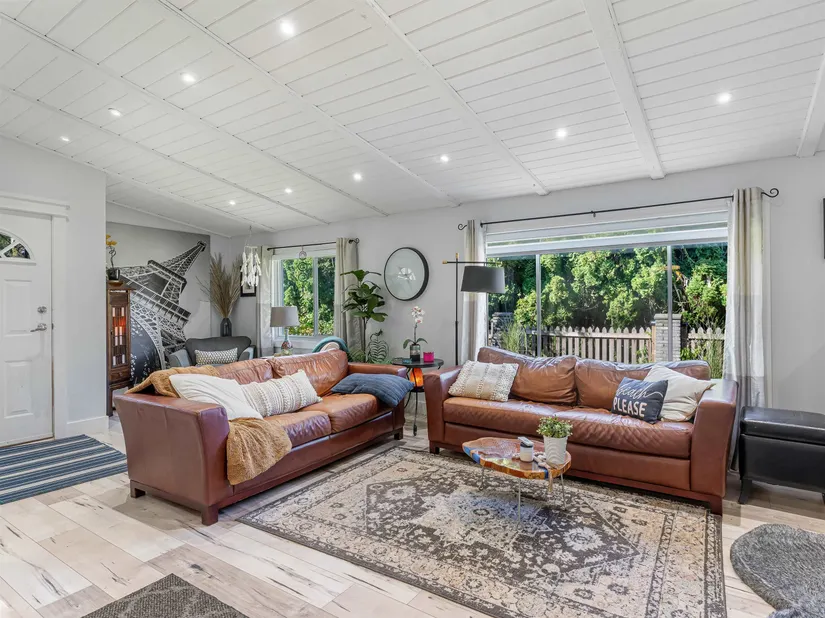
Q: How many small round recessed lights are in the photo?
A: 10